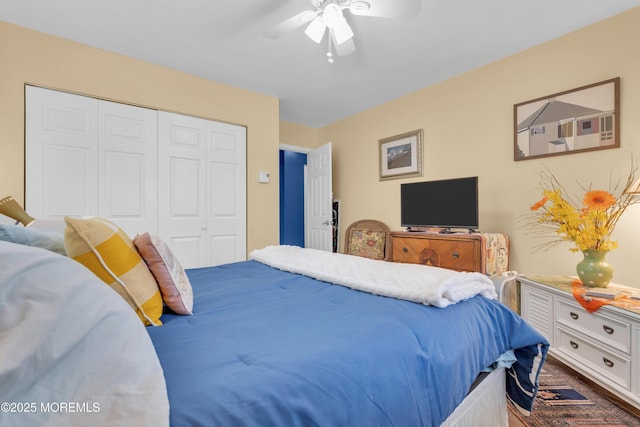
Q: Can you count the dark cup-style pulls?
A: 4